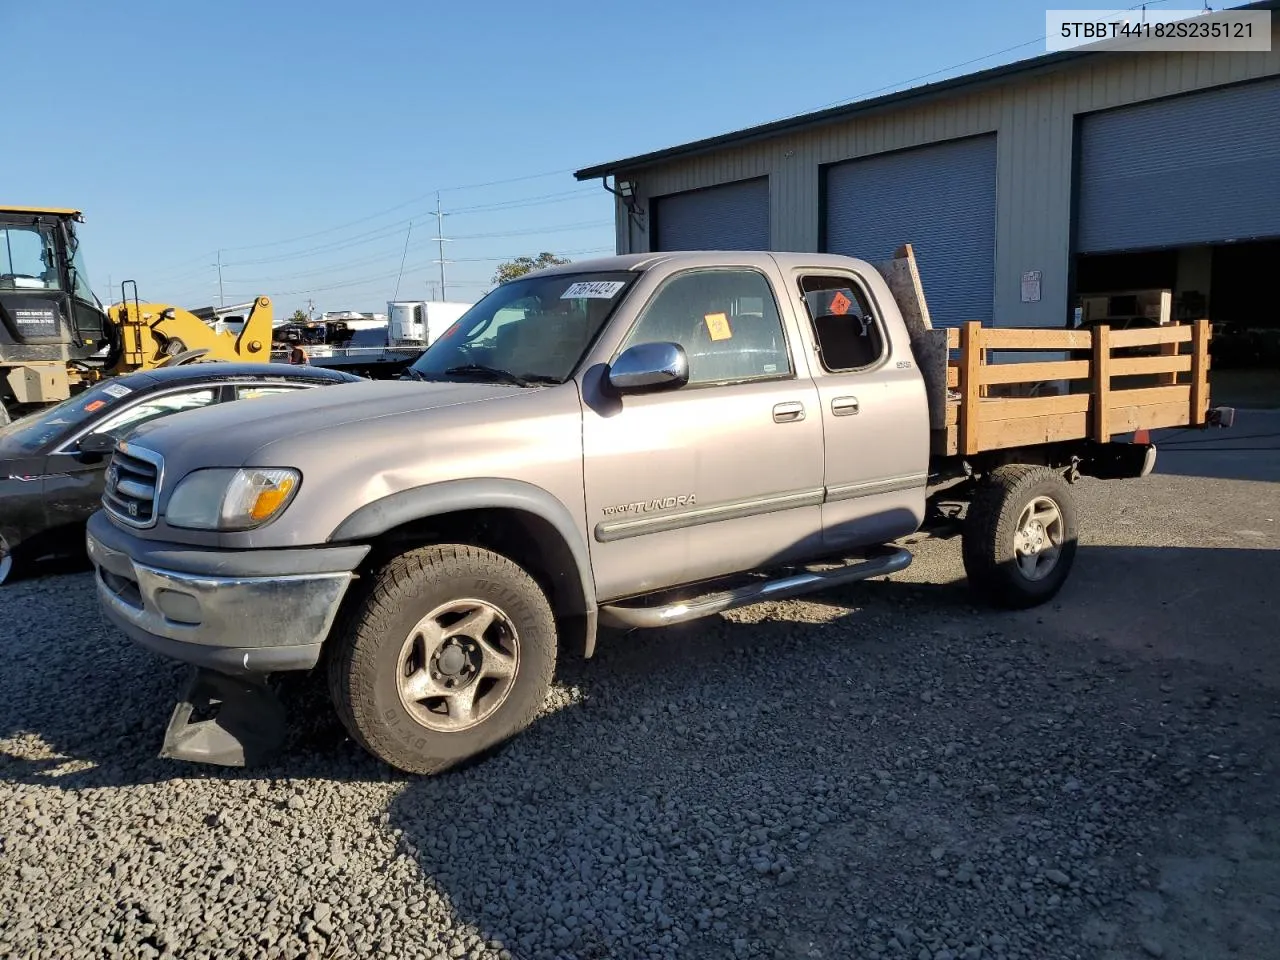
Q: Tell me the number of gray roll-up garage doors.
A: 3